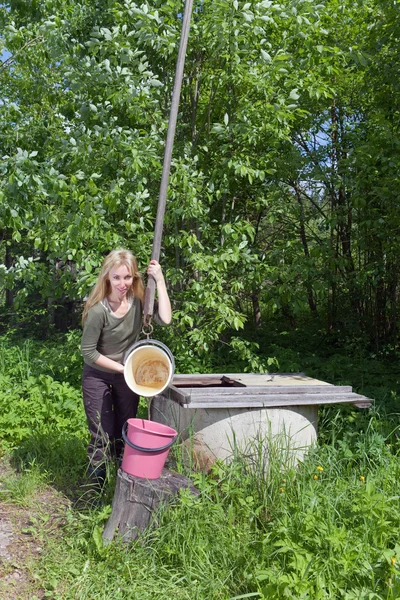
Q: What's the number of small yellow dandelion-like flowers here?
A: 6